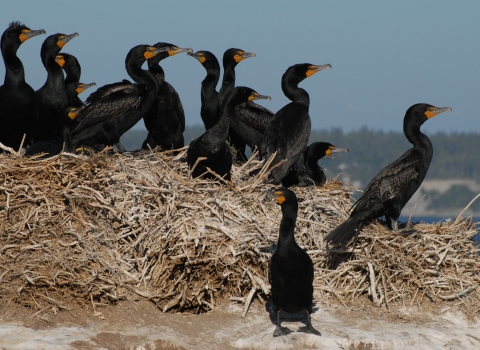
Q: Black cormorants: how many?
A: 14